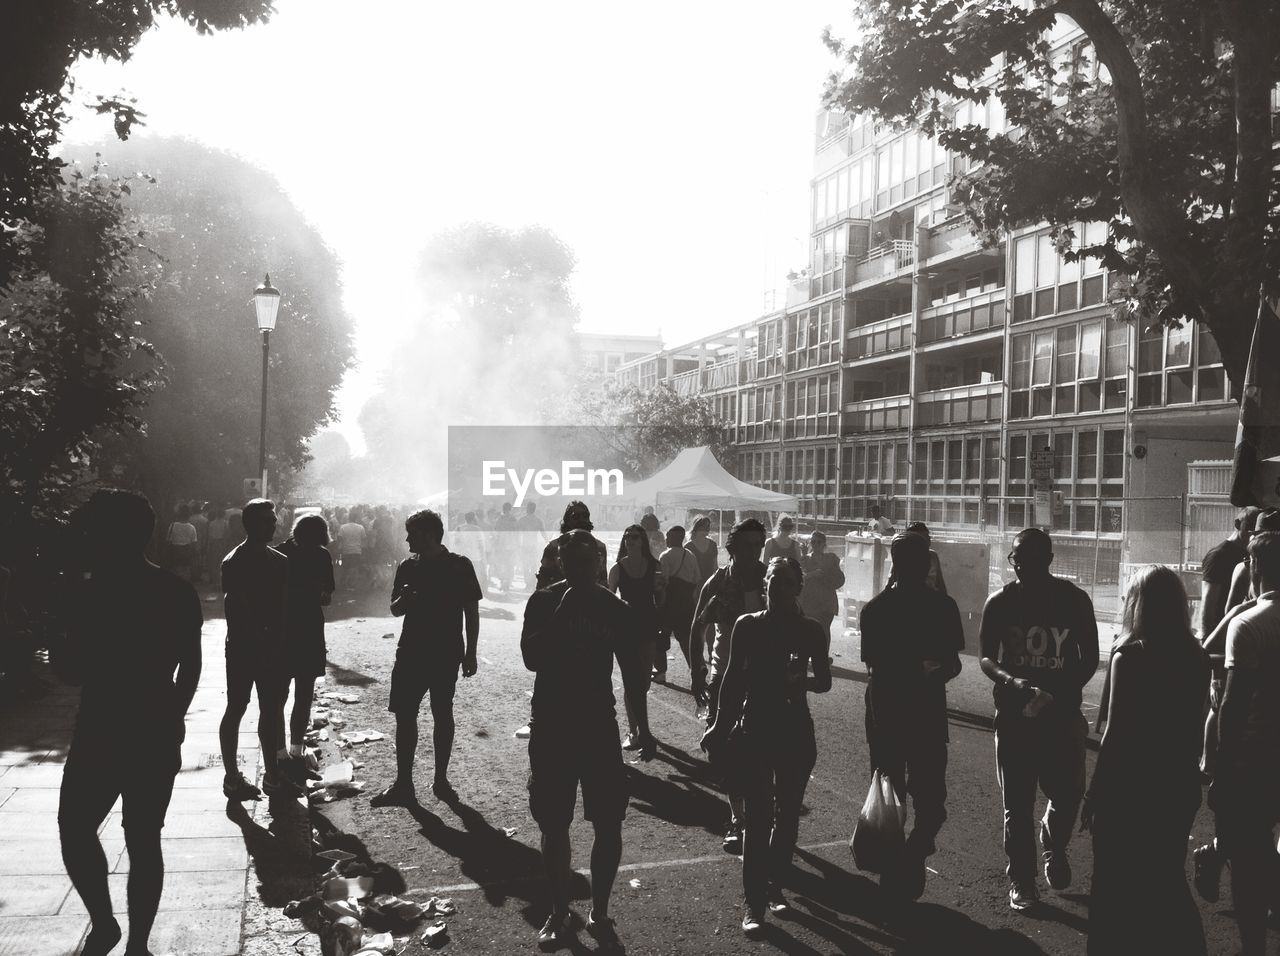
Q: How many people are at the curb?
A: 2